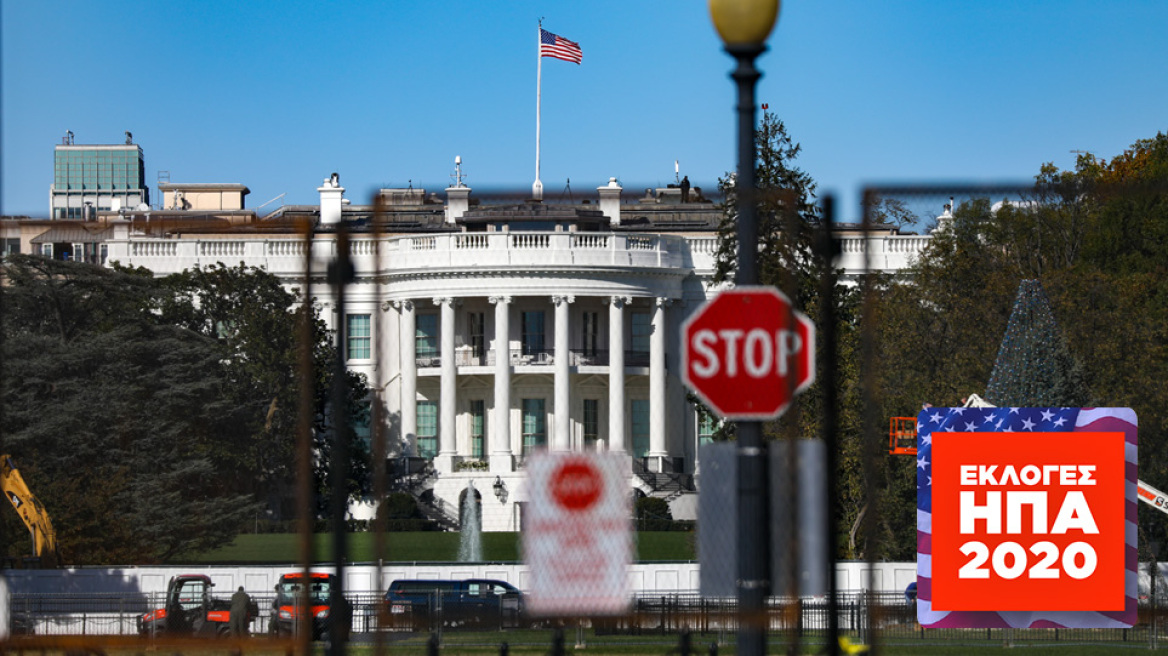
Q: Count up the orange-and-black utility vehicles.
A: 2